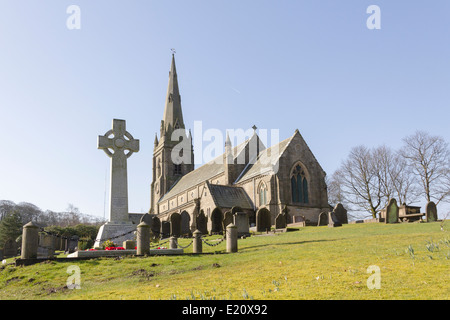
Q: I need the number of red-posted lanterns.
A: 0